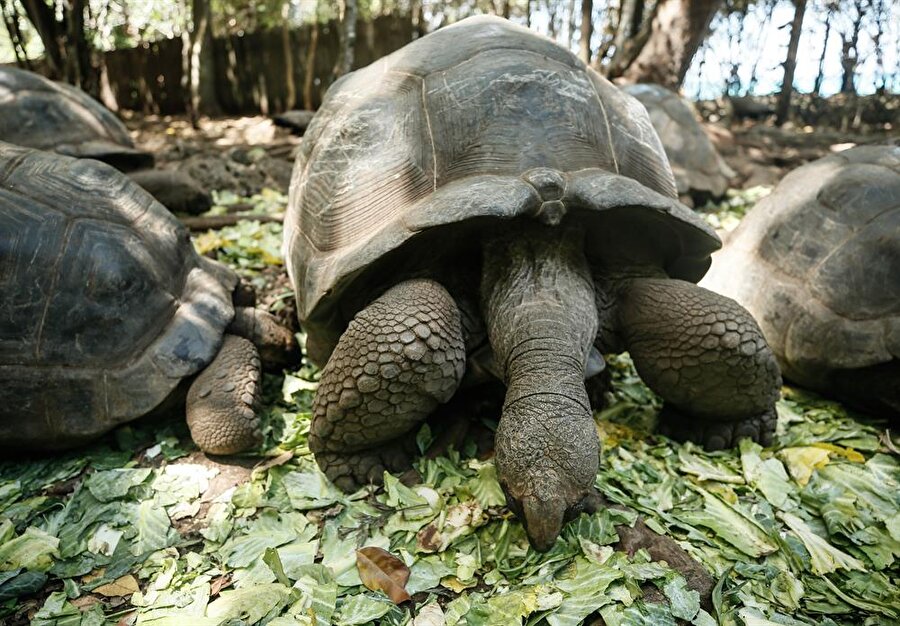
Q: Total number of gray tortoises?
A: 5